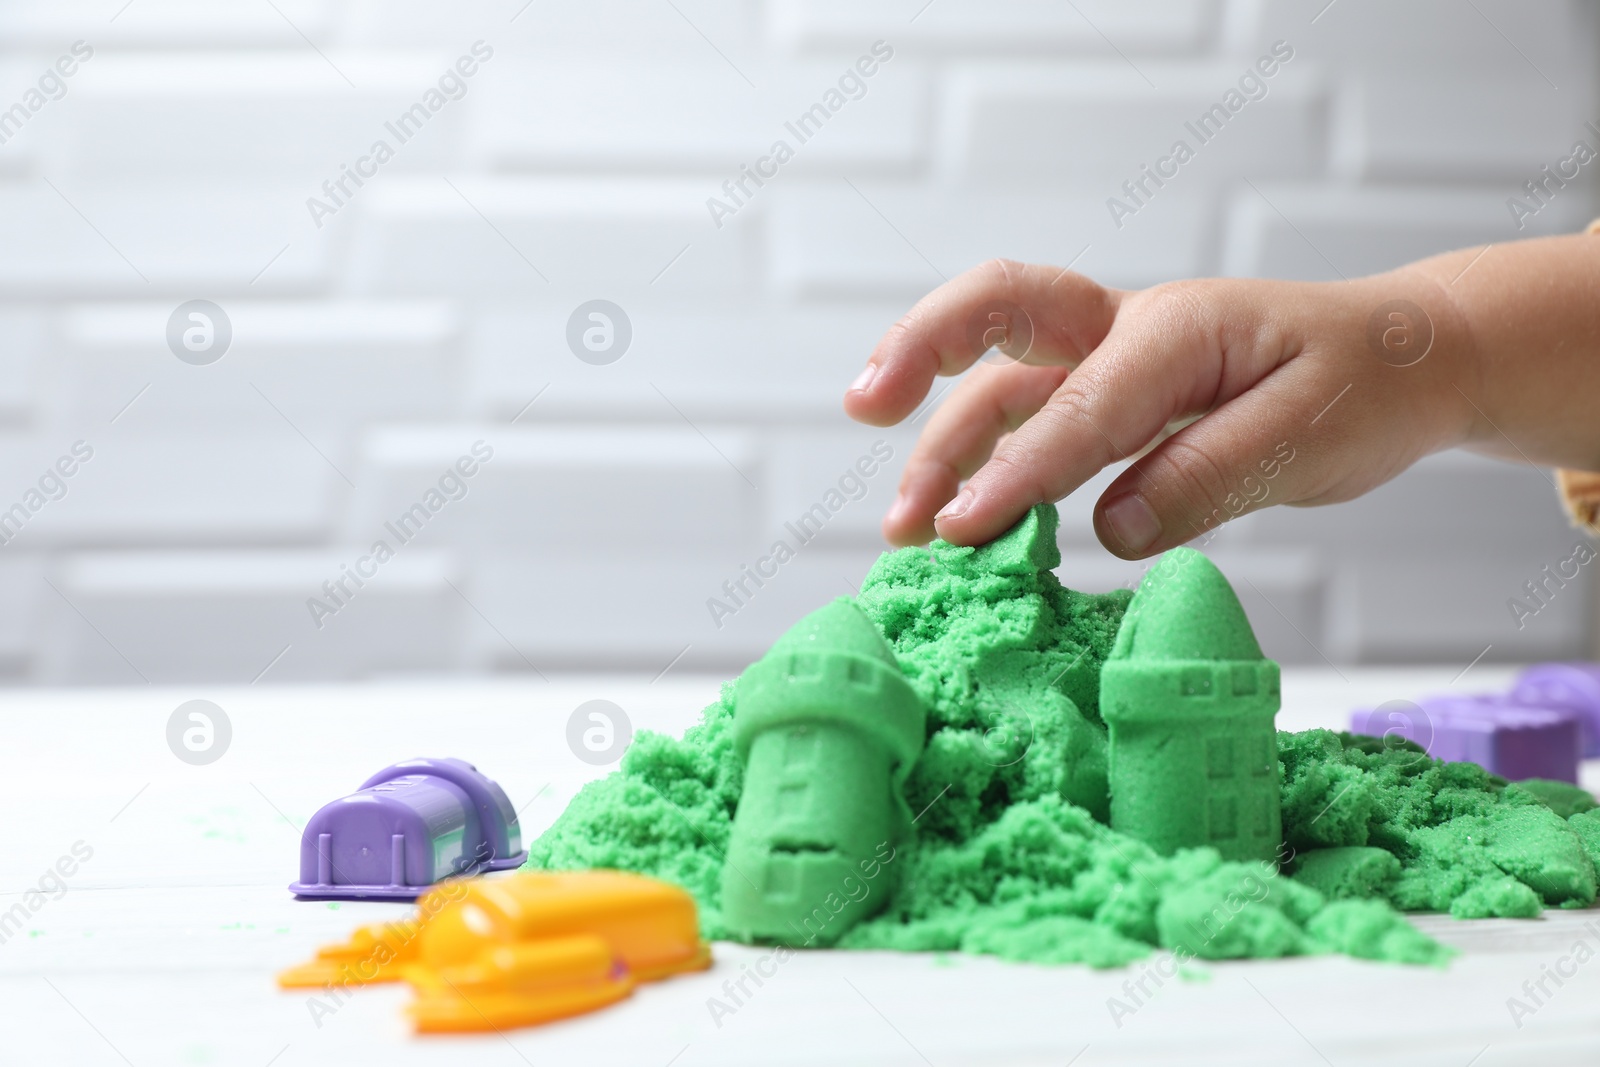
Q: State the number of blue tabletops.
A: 0